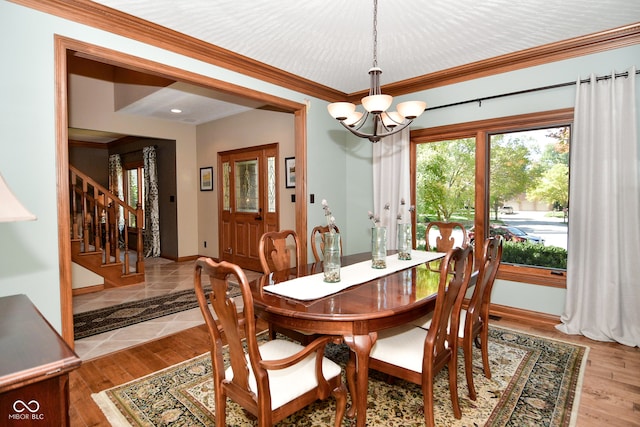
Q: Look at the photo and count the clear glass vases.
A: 3